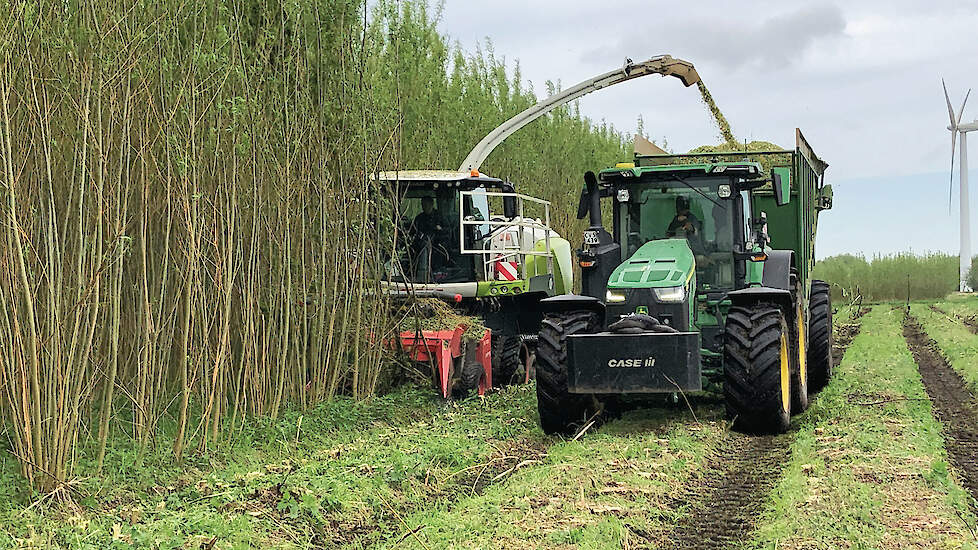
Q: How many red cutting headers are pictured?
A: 1